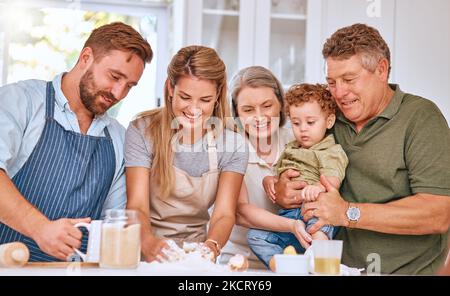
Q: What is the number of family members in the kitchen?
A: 5